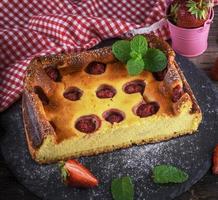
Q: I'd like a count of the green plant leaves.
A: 6